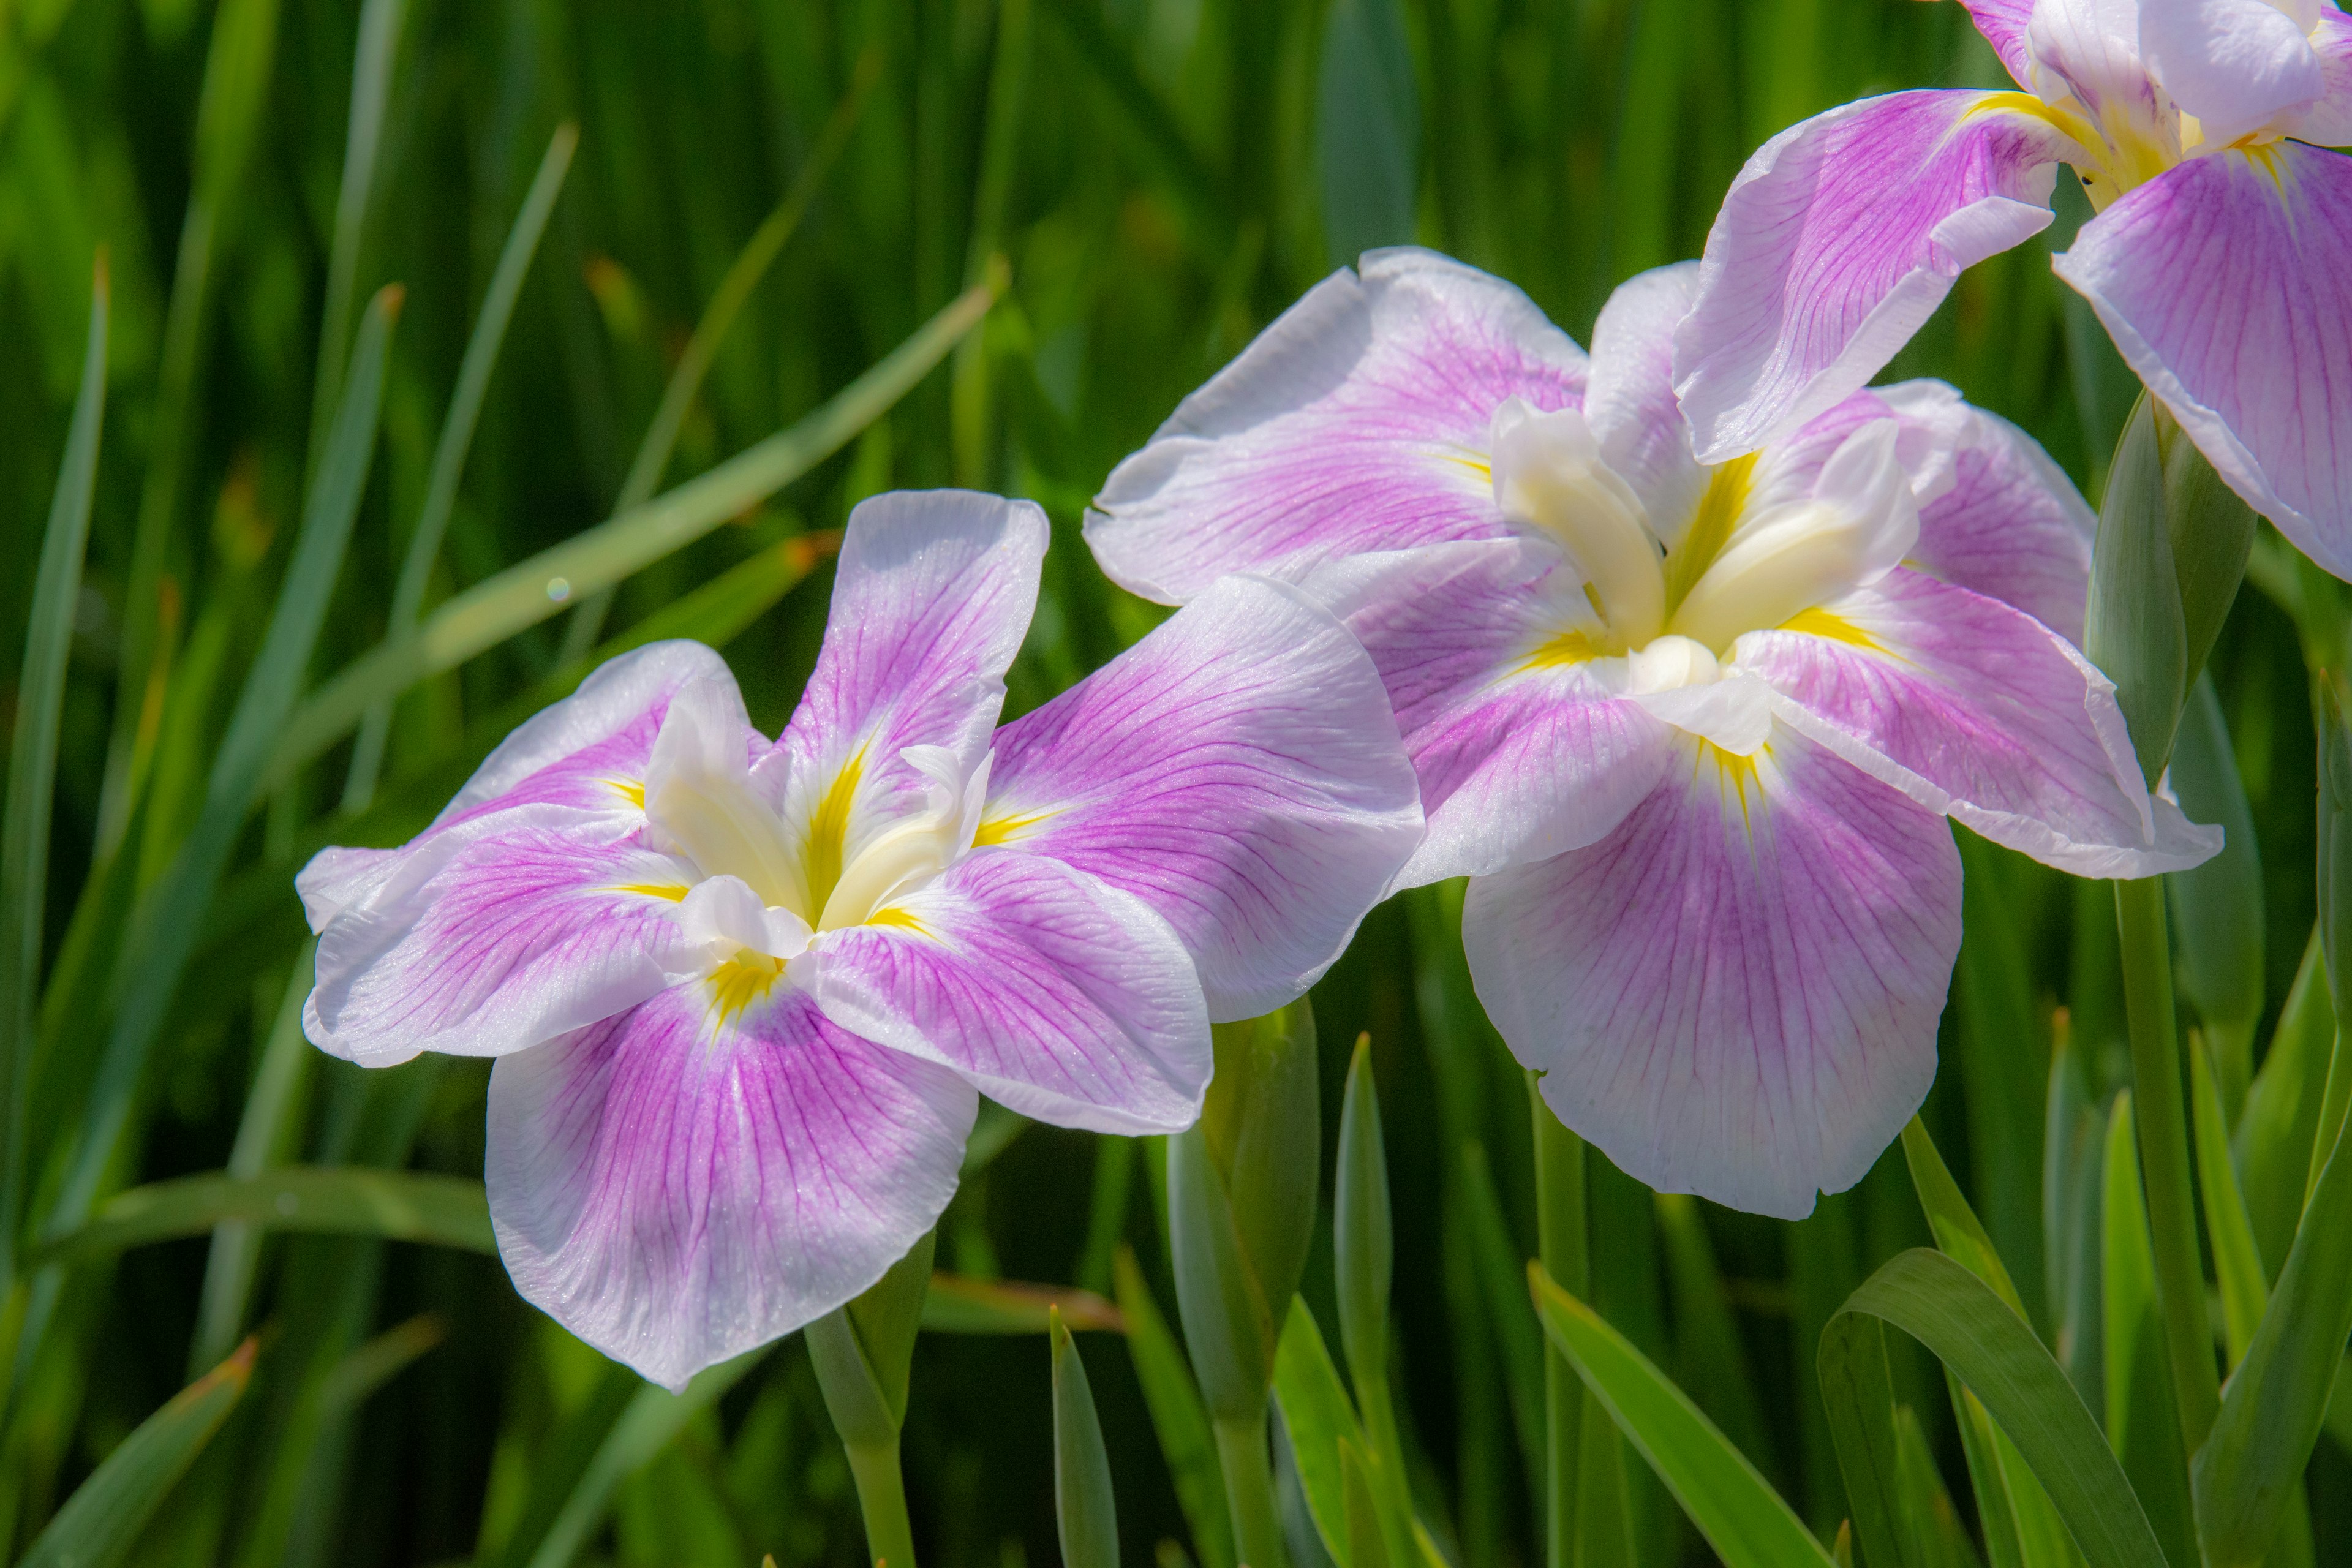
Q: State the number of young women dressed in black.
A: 0